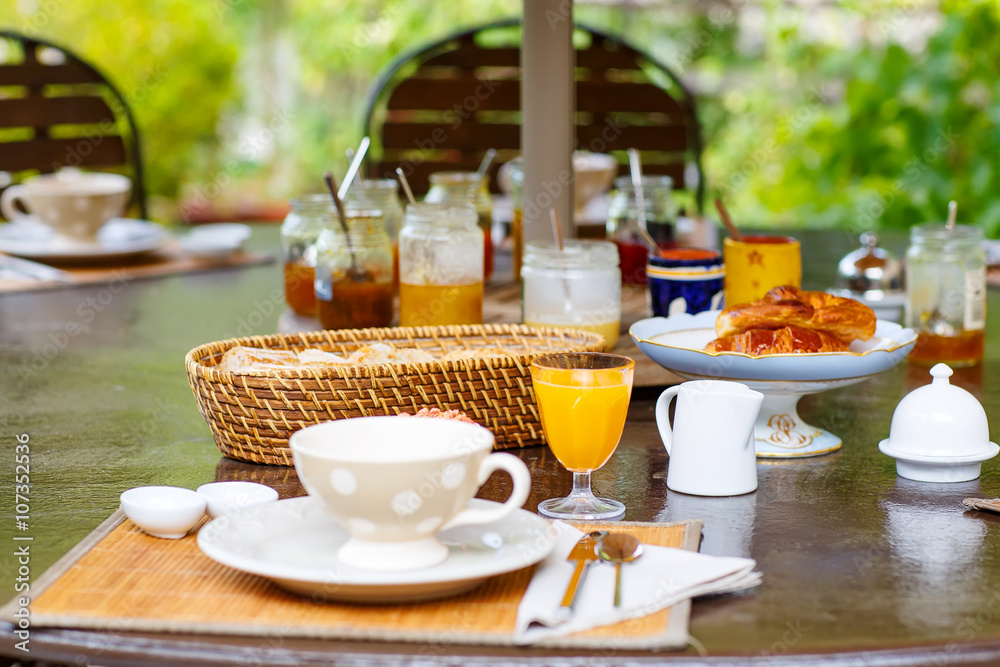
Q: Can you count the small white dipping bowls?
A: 2